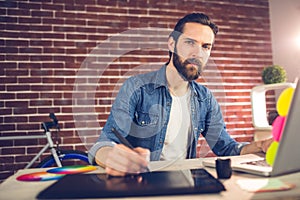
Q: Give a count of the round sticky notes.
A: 3